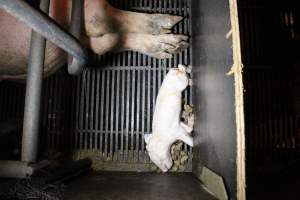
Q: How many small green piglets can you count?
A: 0